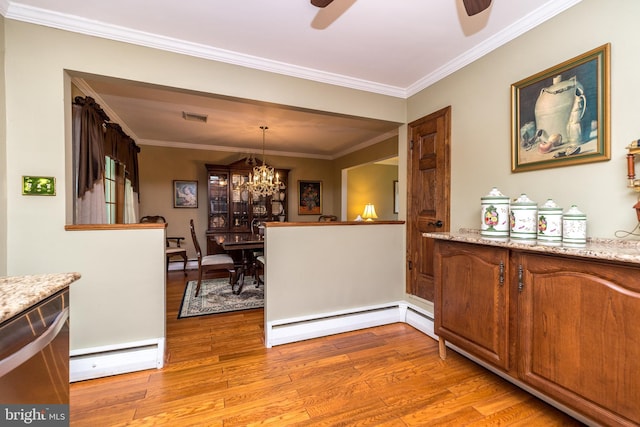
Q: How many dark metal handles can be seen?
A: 3